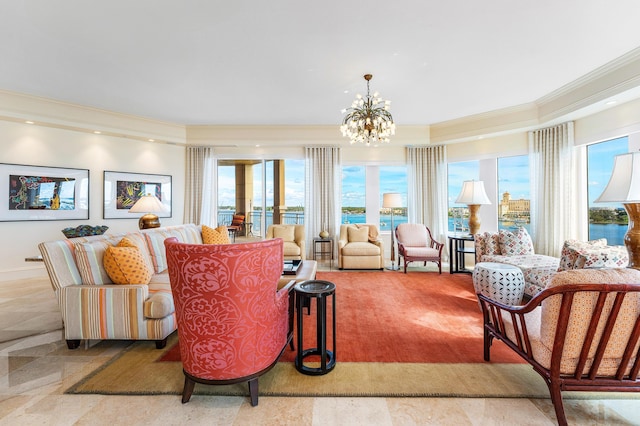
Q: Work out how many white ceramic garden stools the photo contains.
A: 1